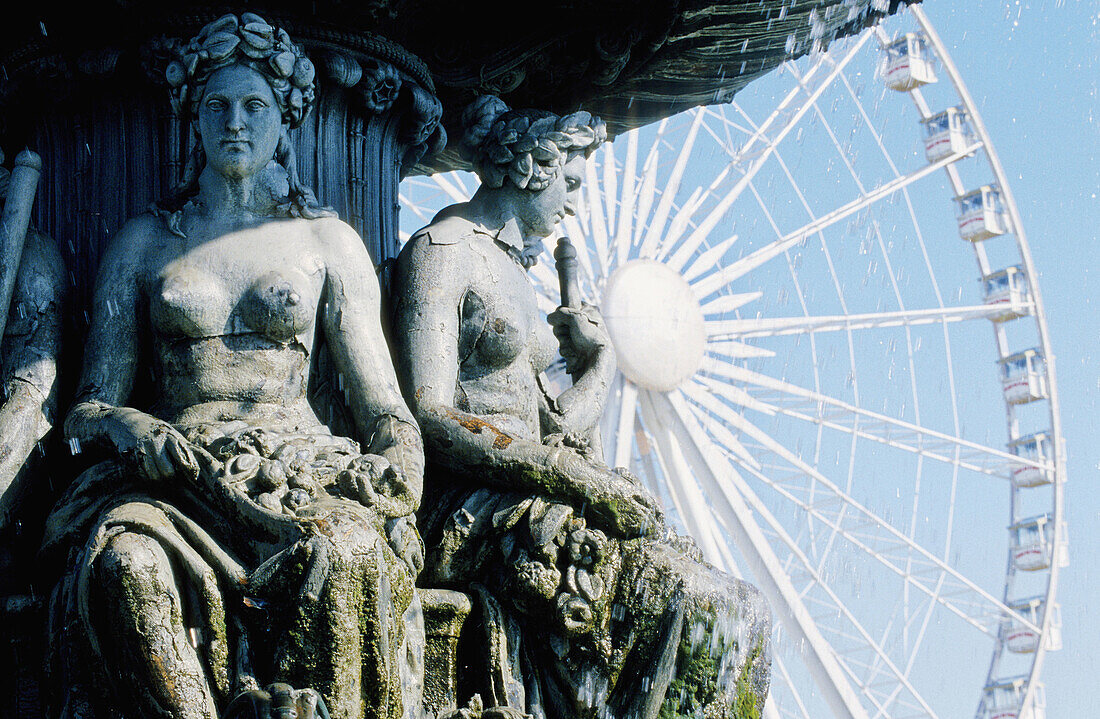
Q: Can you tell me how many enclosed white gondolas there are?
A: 9